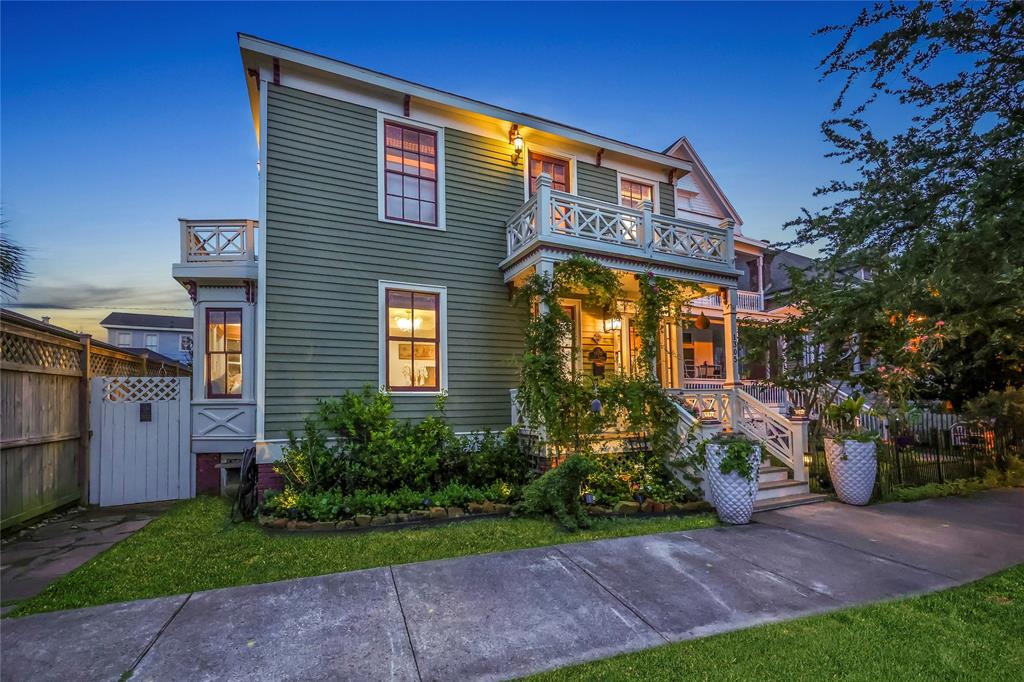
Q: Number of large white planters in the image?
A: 2